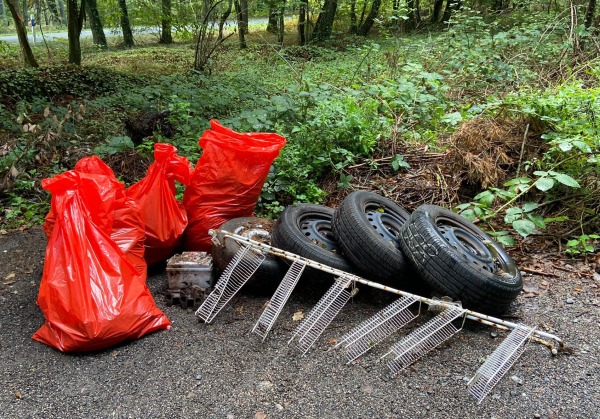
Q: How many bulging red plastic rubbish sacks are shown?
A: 4